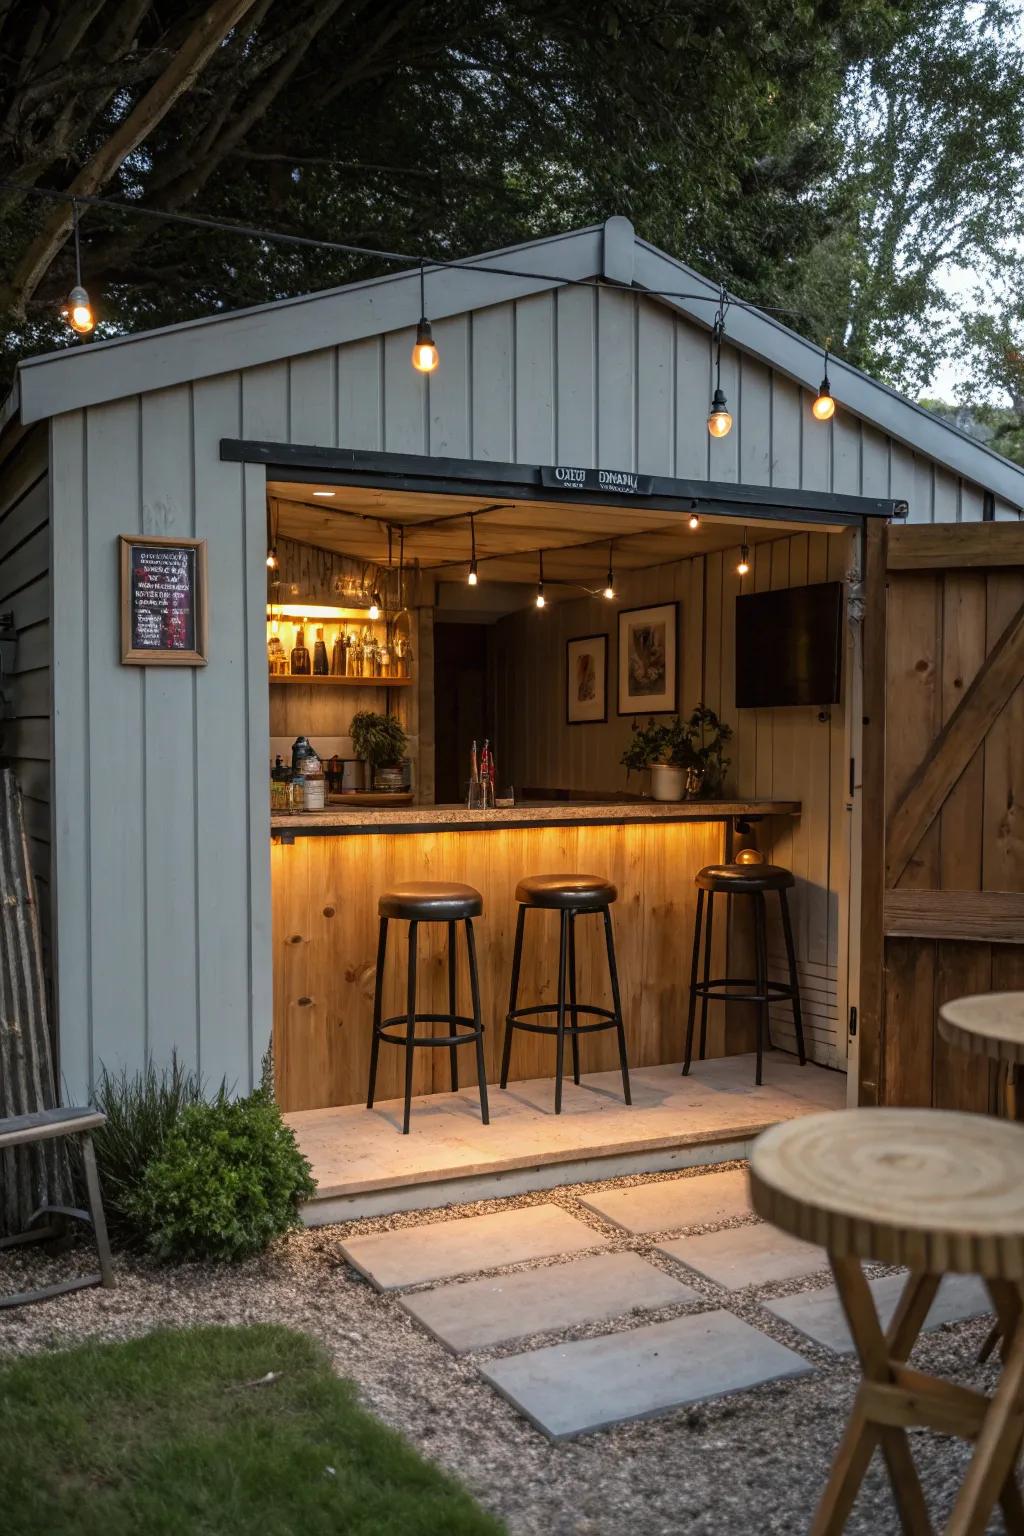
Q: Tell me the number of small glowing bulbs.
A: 11